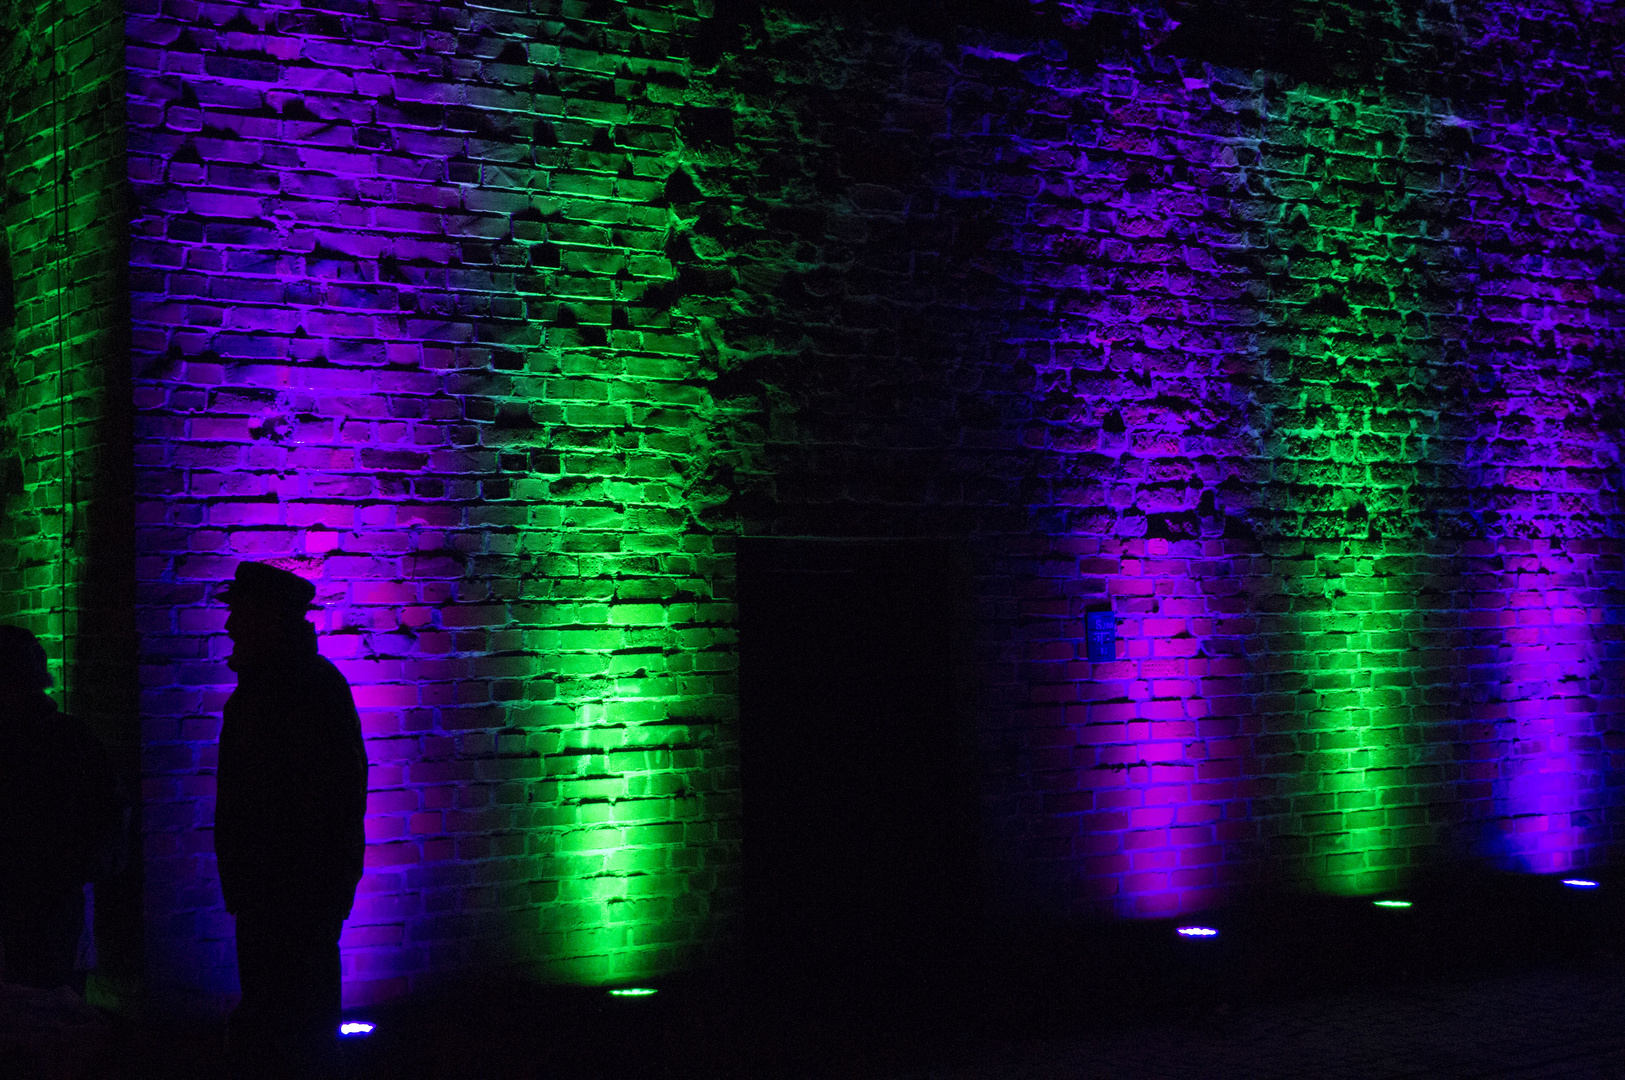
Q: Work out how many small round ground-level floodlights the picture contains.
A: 5